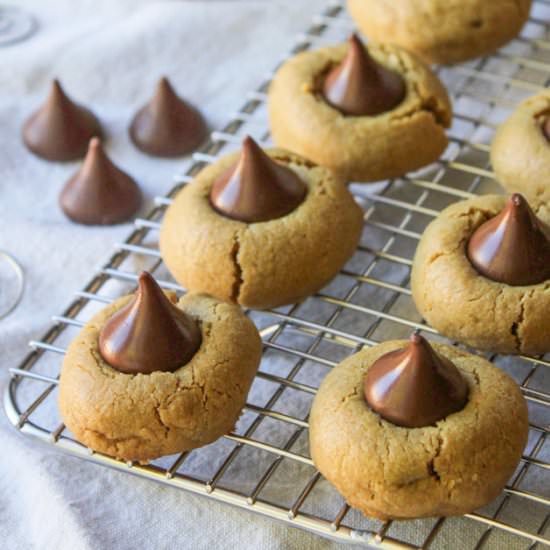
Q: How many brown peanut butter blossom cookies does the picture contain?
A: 7